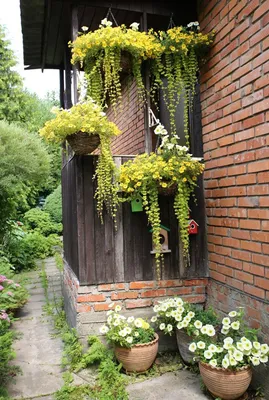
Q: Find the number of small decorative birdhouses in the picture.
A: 3